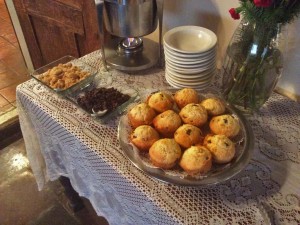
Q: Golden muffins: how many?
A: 12